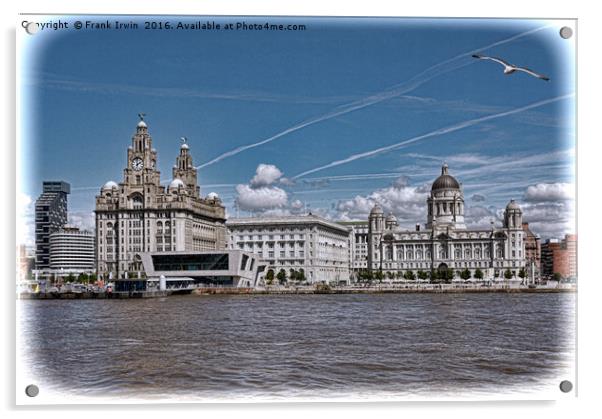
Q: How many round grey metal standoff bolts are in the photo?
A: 4